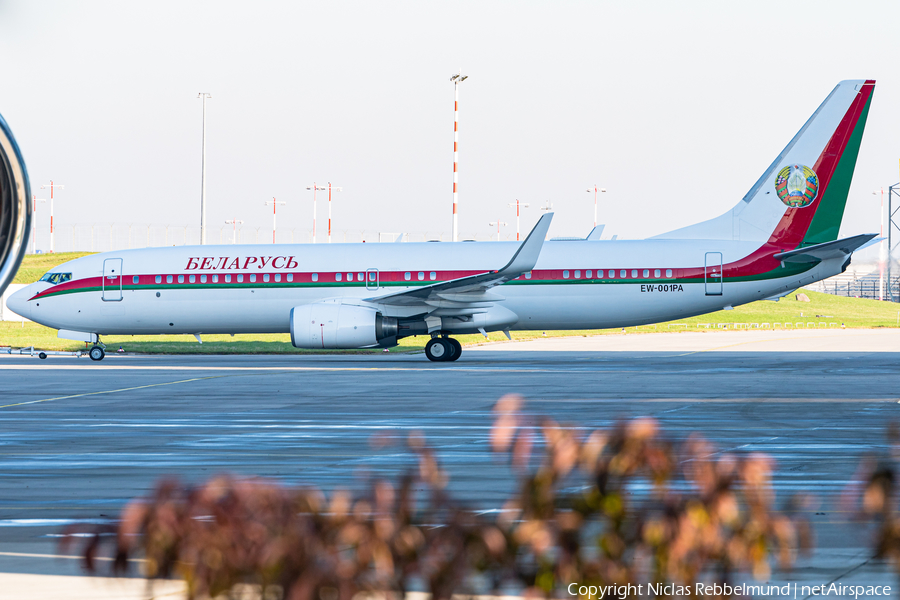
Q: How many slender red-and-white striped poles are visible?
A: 11